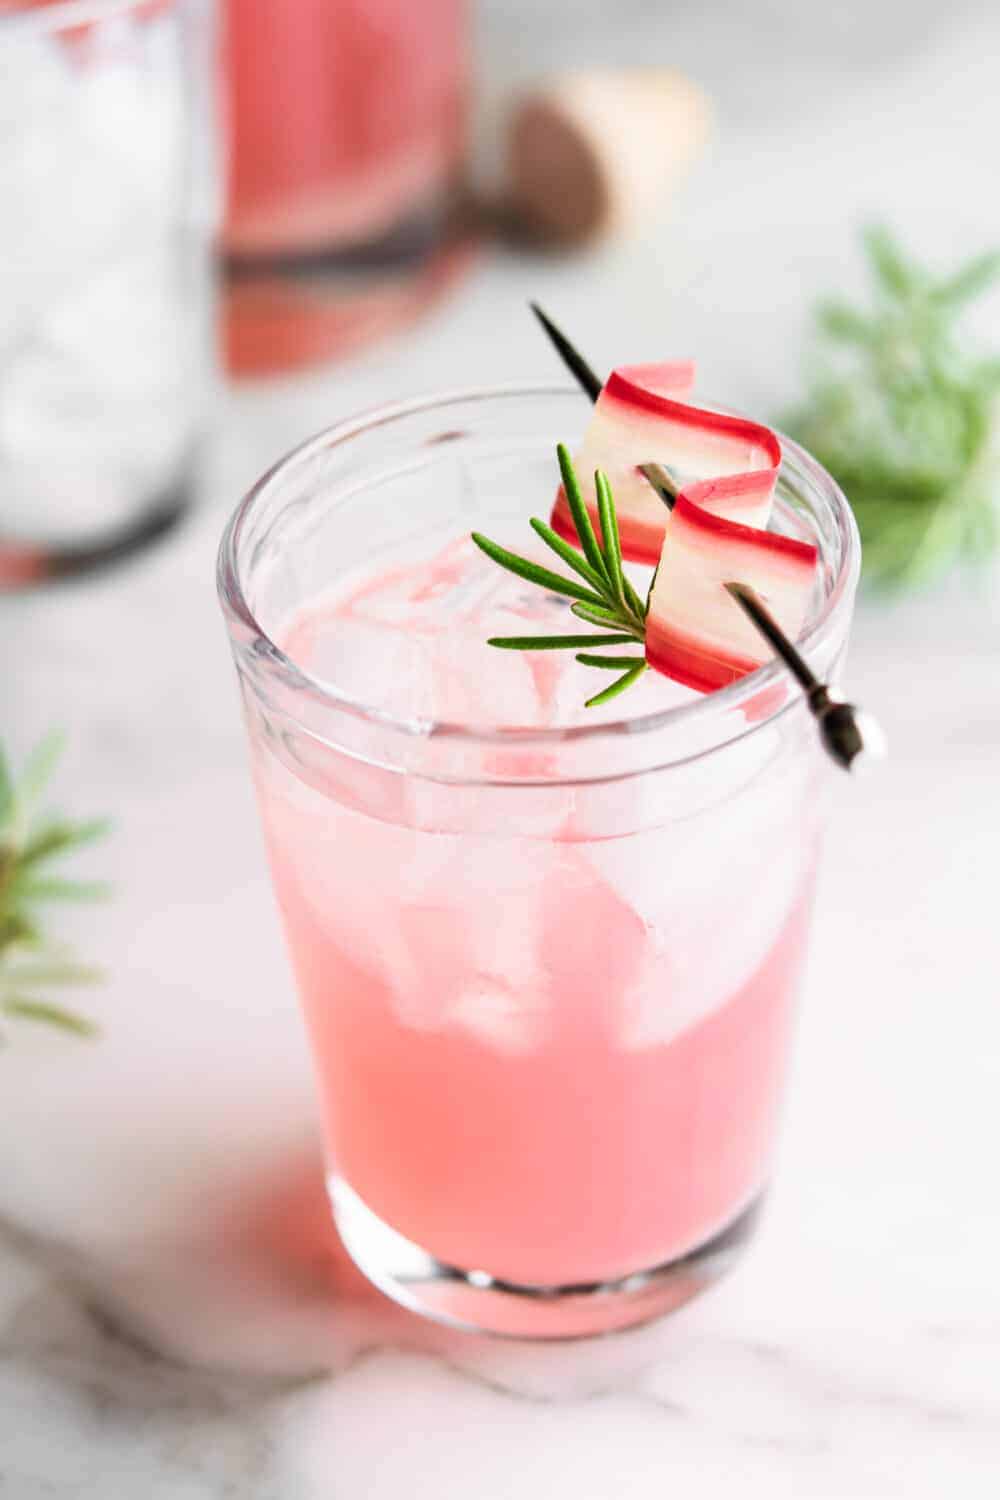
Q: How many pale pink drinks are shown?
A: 1